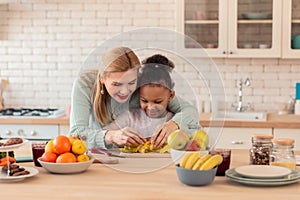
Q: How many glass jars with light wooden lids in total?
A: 2